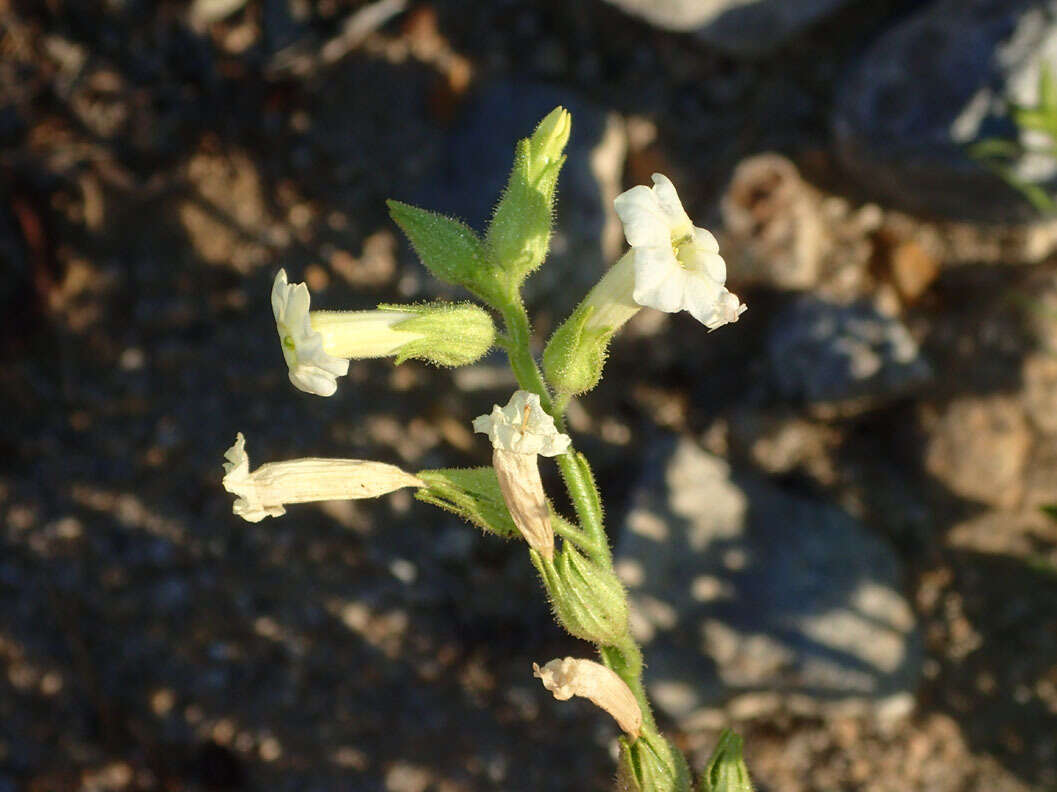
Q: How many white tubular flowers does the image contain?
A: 5